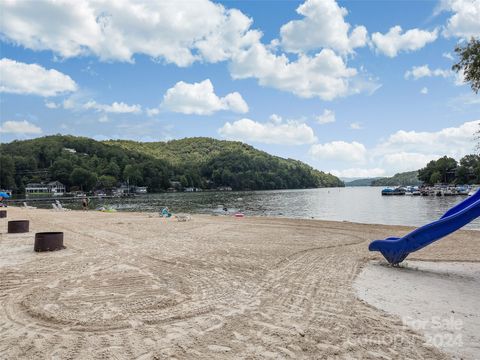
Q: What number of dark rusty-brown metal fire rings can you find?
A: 3